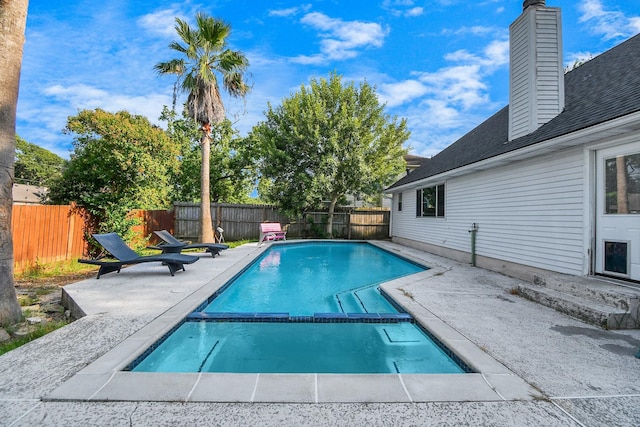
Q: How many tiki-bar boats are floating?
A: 0